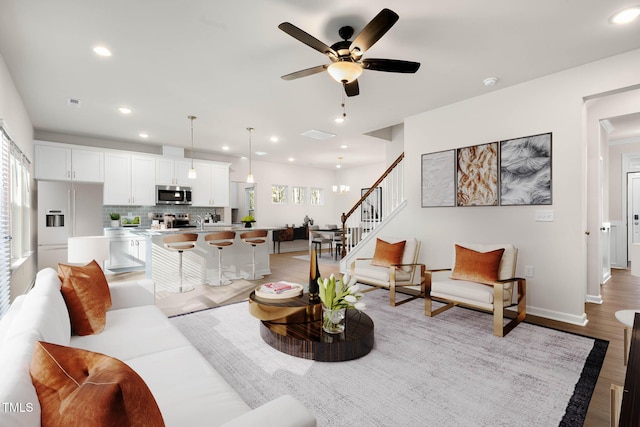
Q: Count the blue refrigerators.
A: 0